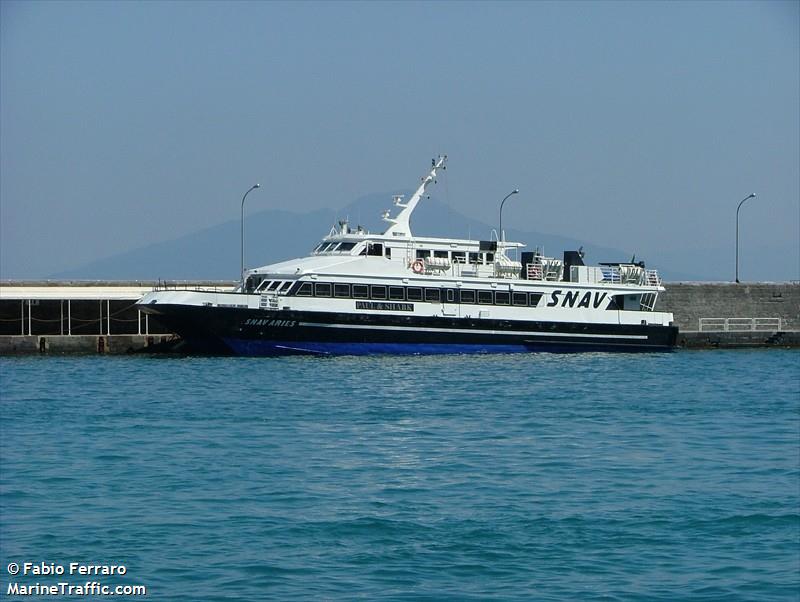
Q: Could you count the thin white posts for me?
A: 8